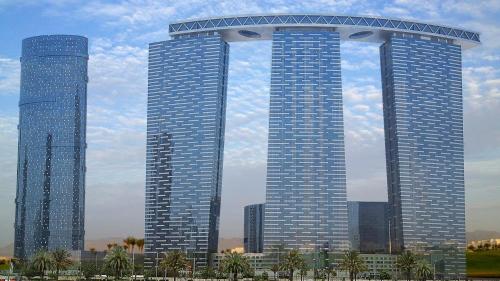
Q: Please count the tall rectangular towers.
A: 3